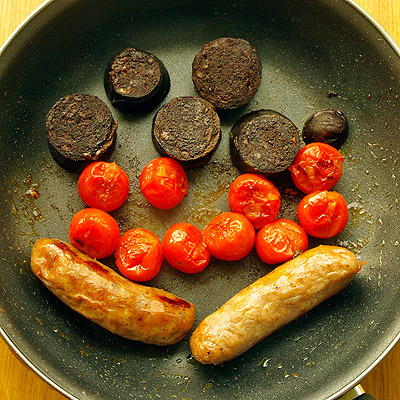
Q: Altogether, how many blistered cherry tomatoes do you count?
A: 10